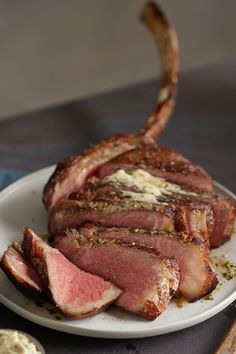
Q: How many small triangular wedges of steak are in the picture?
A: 2